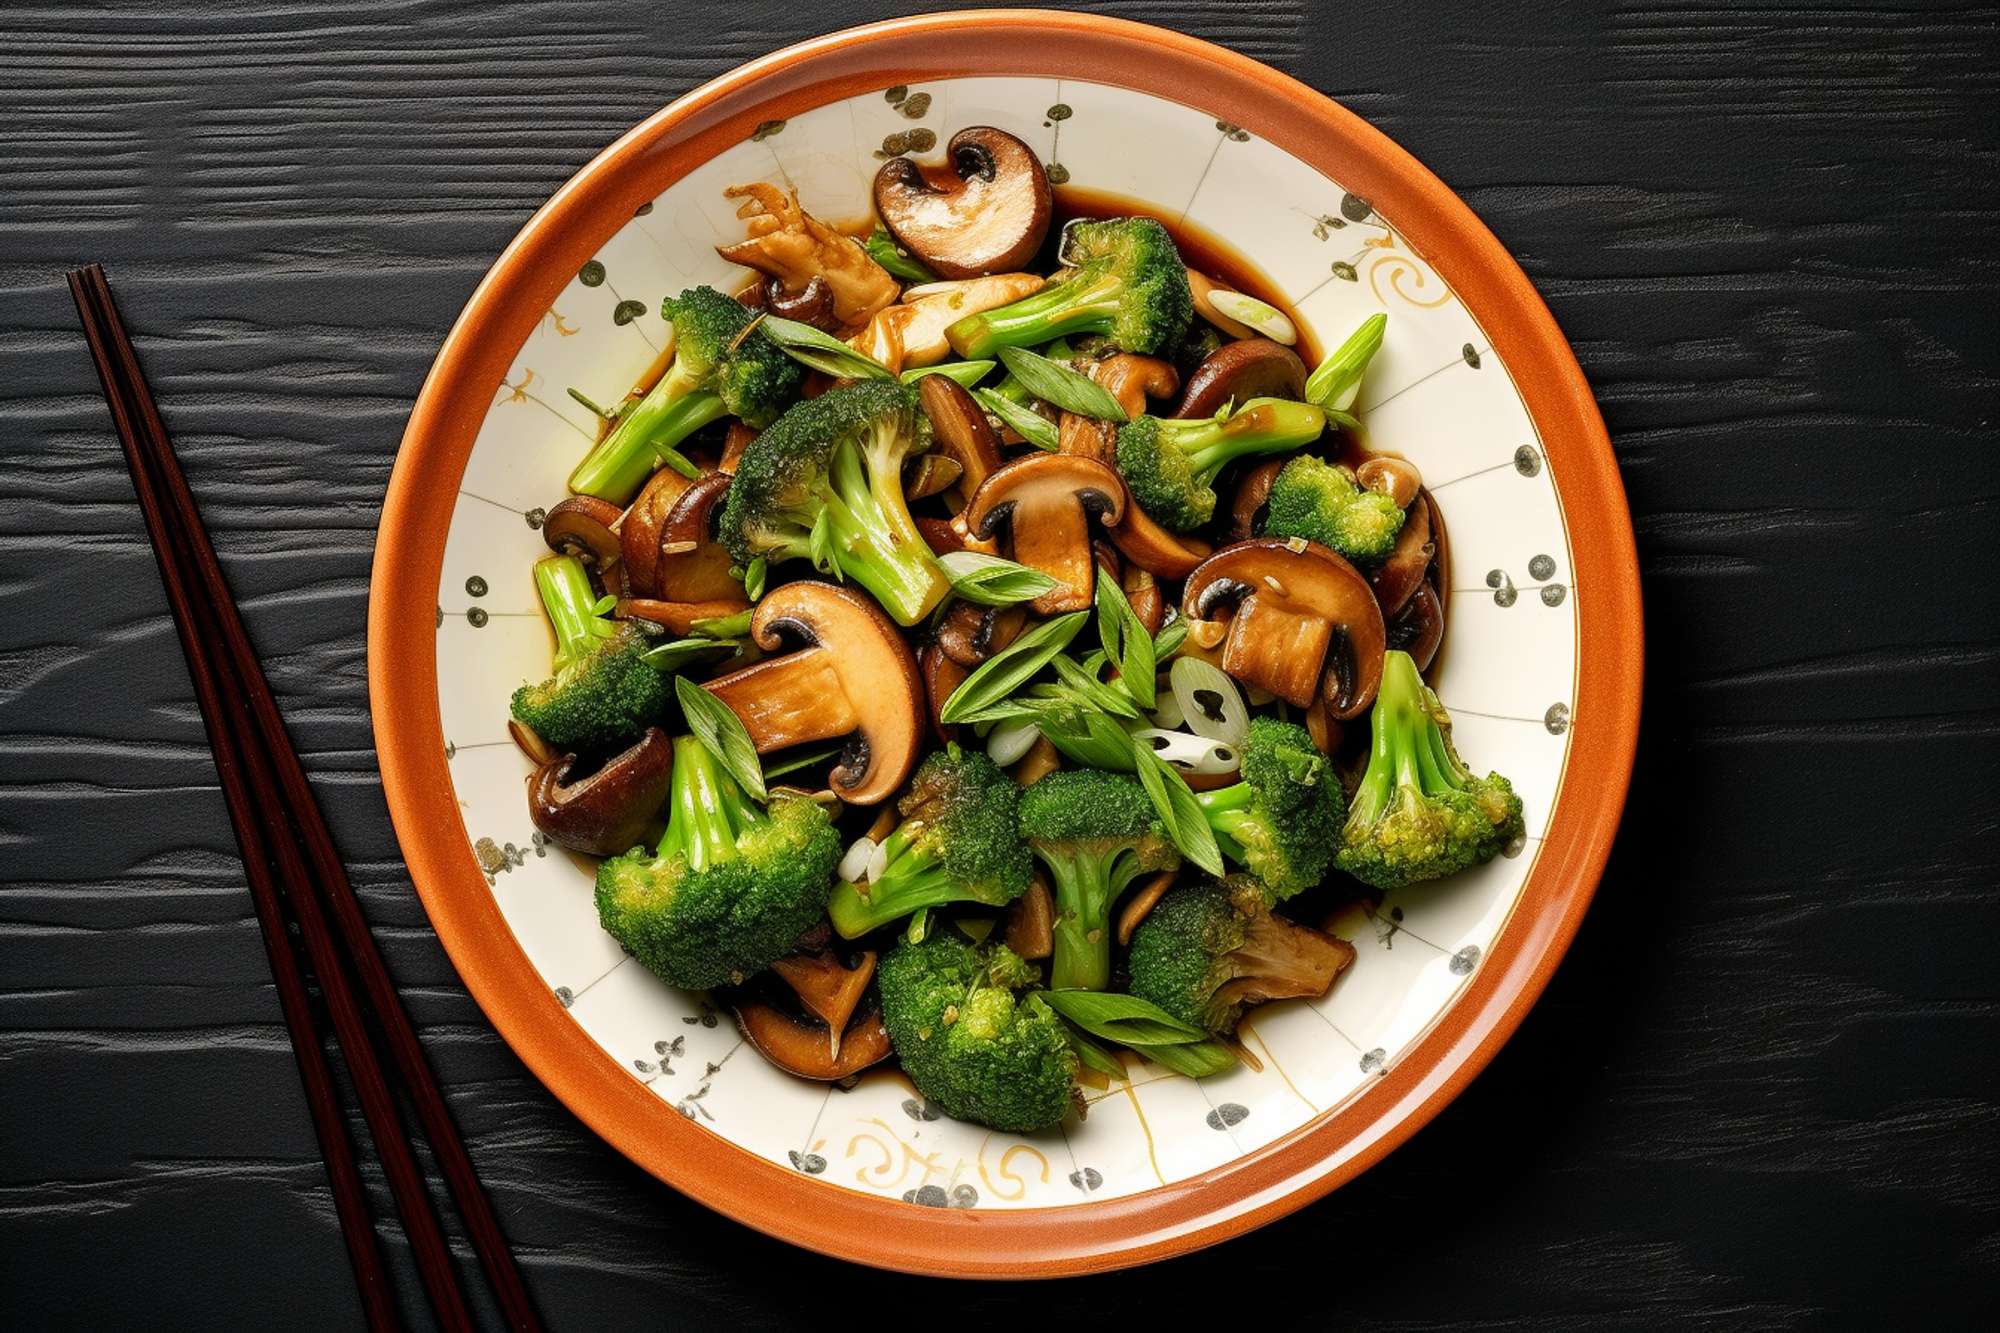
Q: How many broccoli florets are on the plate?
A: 13